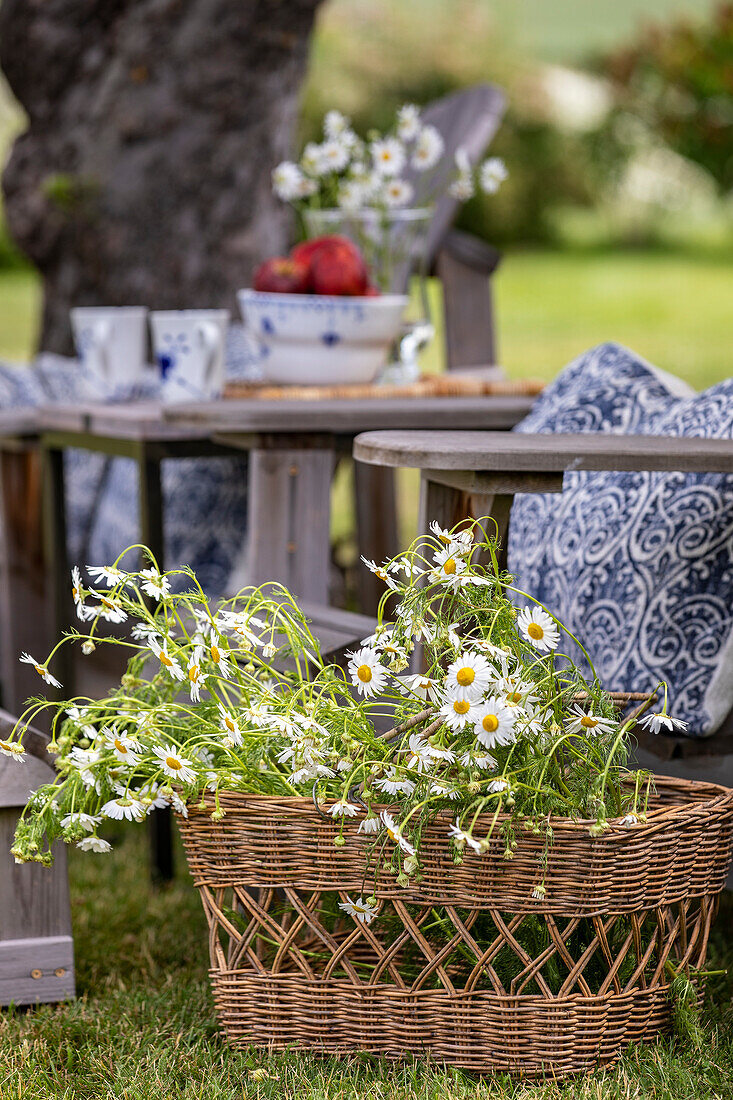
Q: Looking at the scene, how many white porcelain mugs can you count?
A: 2